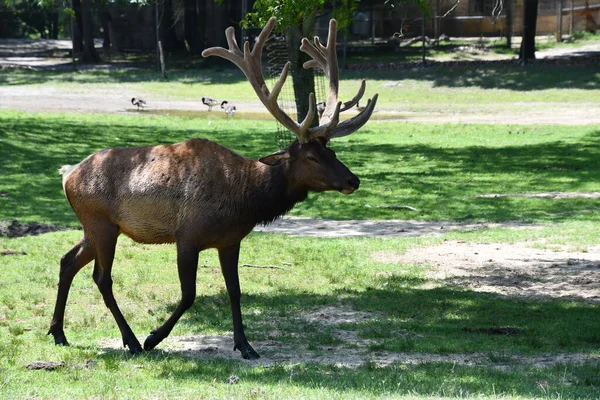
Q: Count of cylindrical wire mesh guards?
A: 1